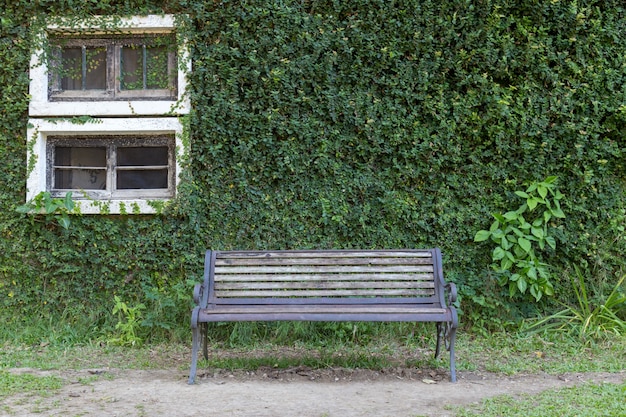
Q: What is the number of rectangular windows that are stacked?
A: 2